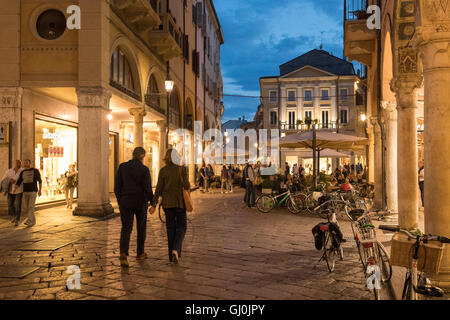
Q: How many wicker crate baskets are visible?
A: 1